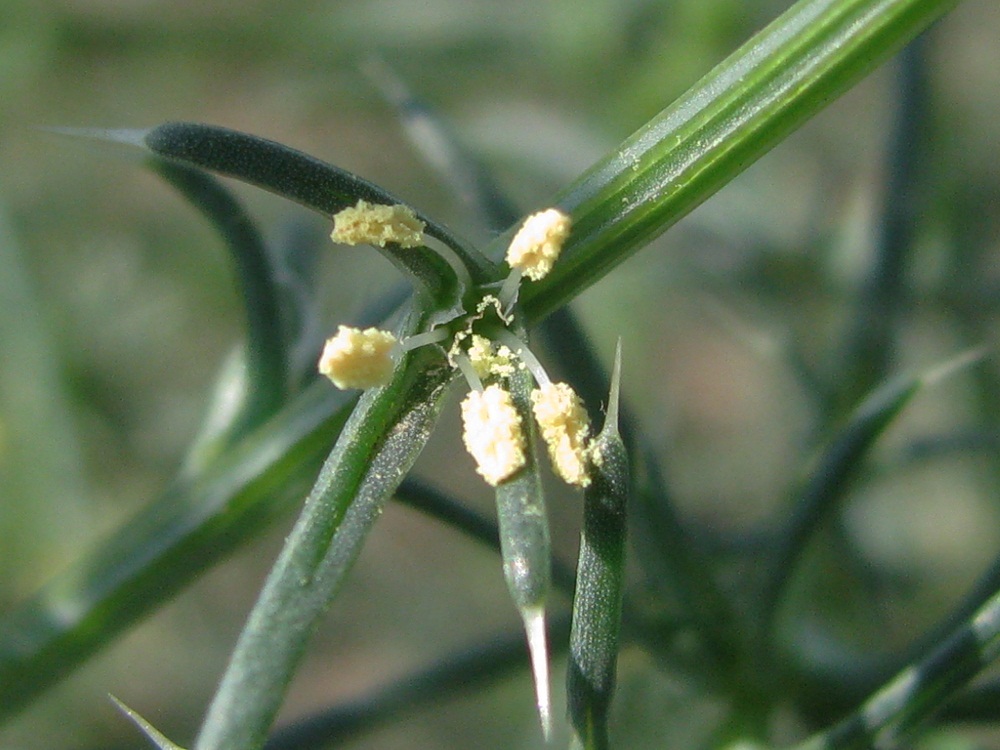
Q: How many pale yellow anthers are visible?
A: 5